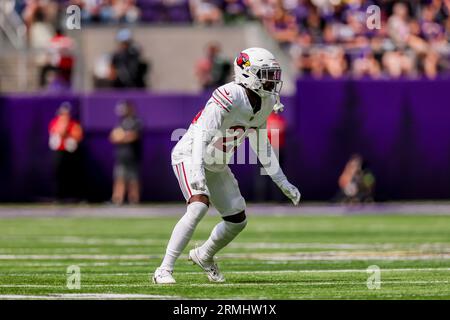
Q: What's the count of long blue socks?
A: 0